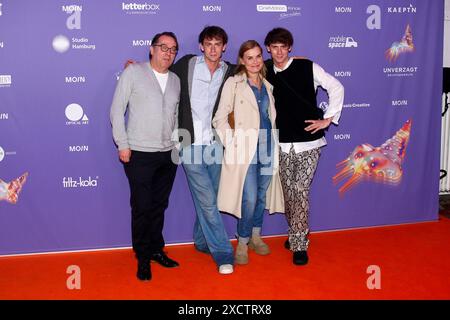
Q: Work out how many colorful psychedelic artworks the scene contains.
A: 3